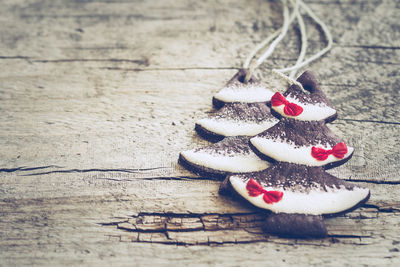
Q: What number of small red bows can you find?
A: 3